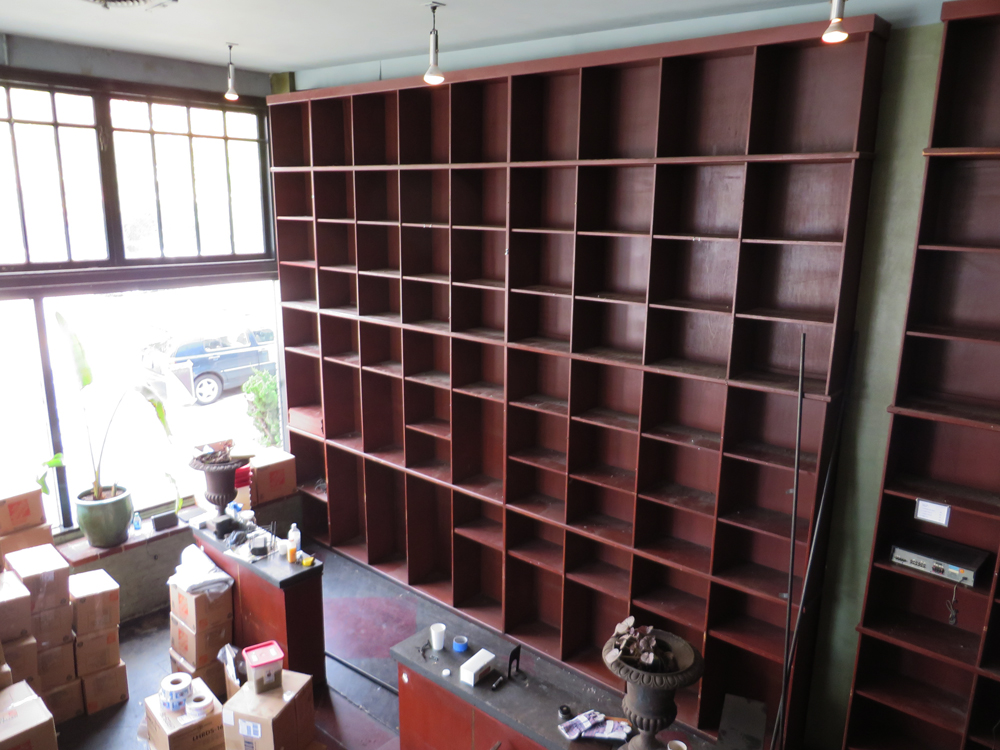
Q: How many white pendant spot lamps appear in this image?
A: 3